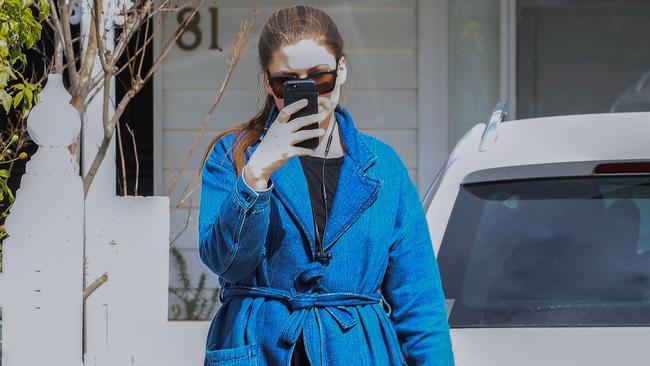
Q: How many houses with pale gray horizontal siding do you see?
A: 1